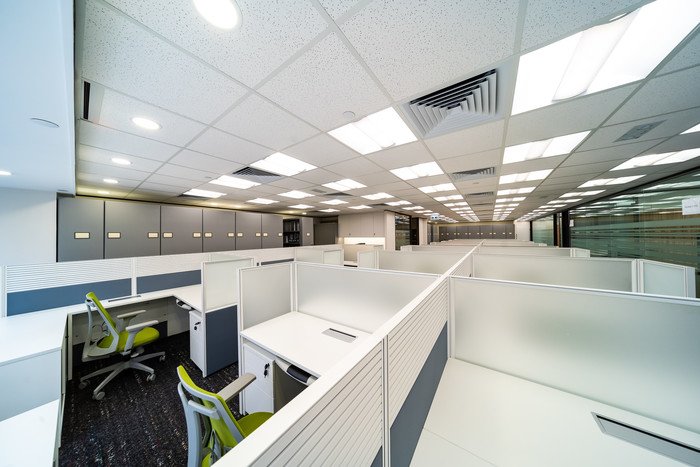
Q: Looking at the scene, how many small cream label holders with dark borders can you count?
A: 12